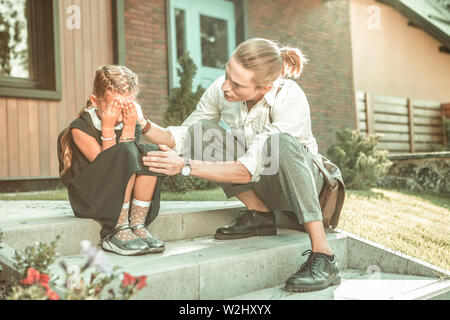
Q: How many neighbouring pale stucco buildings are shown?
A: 1